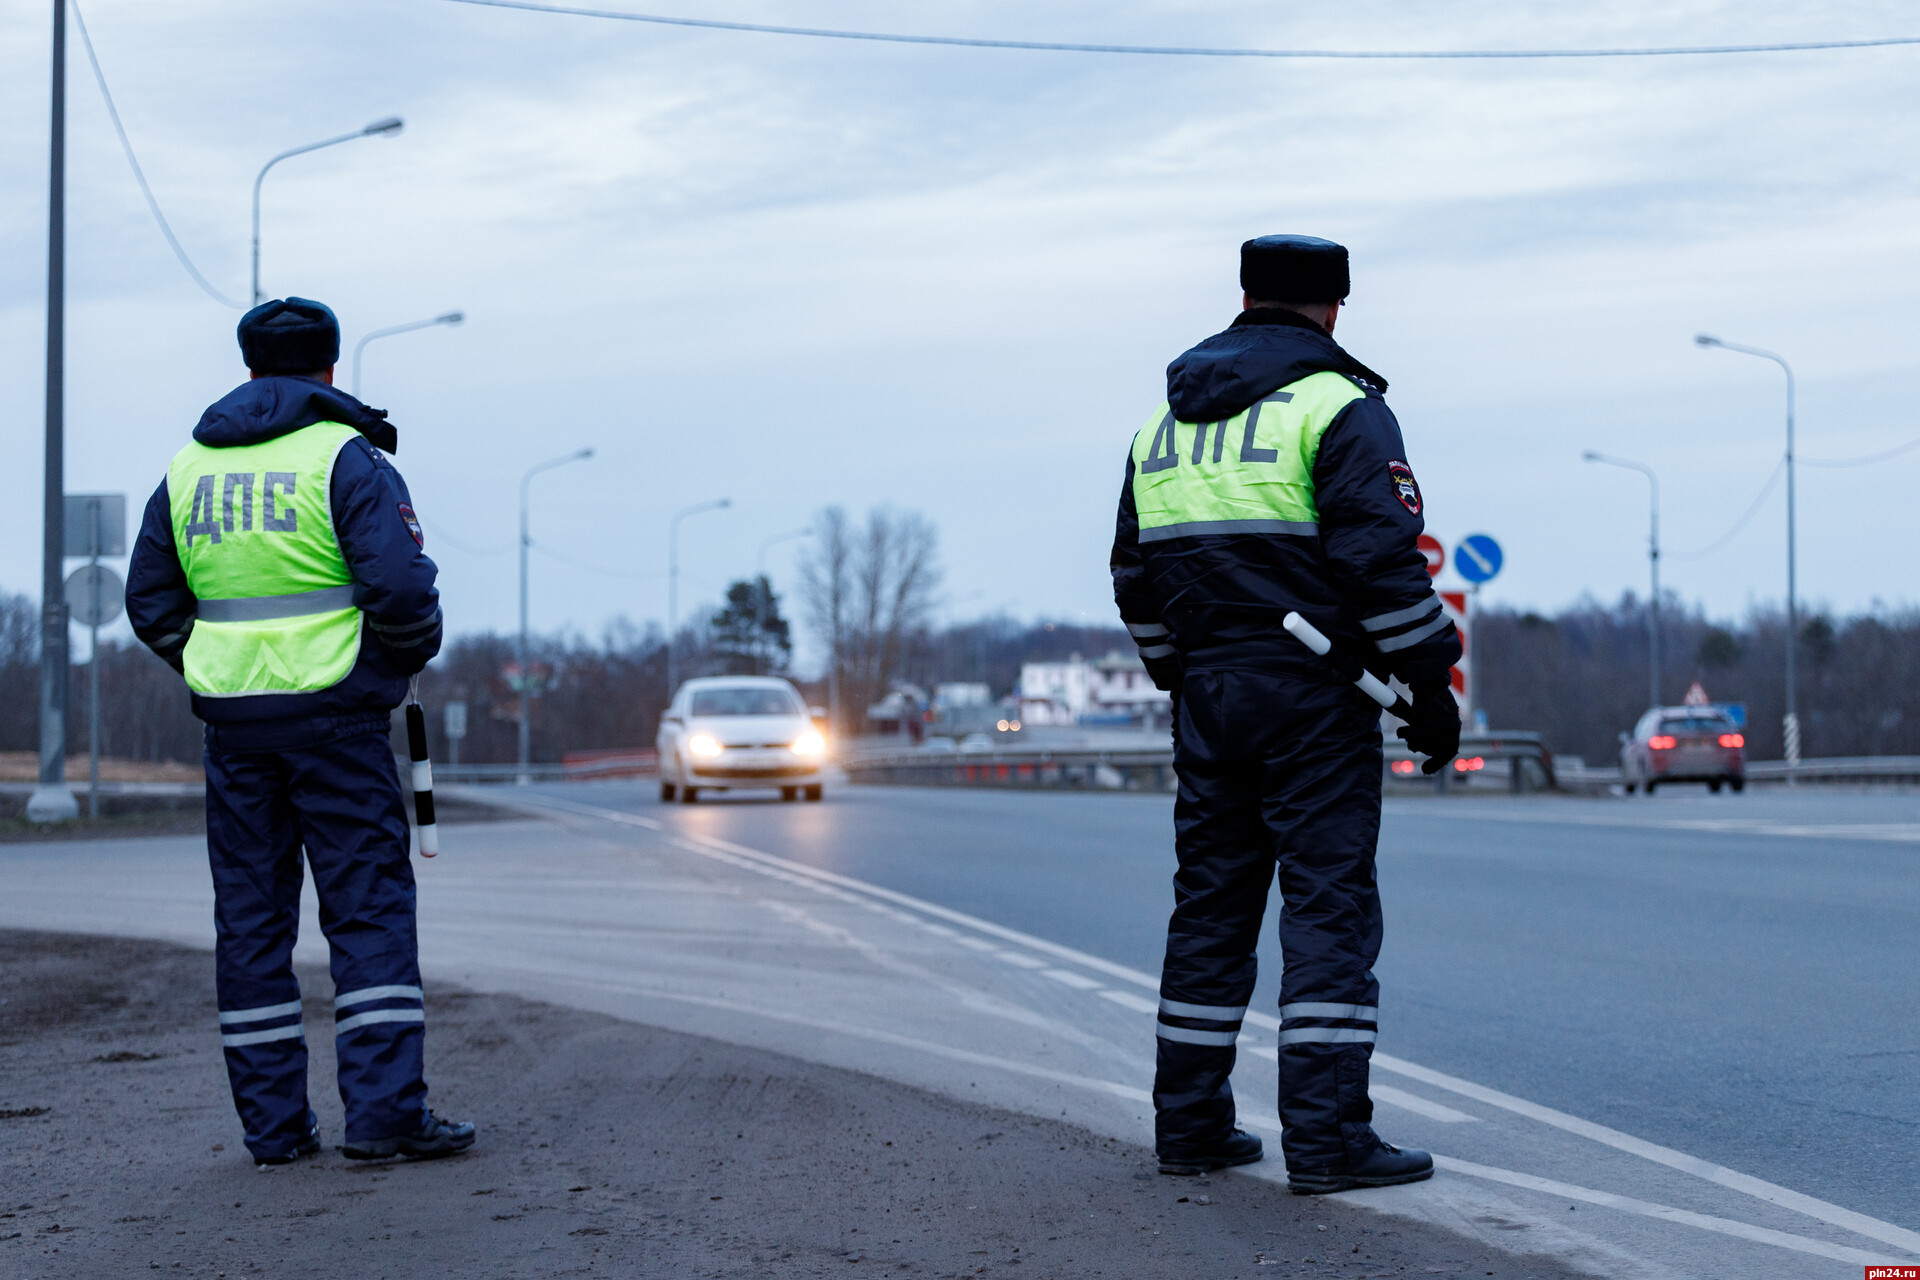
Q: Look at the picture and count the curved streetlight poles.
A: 7